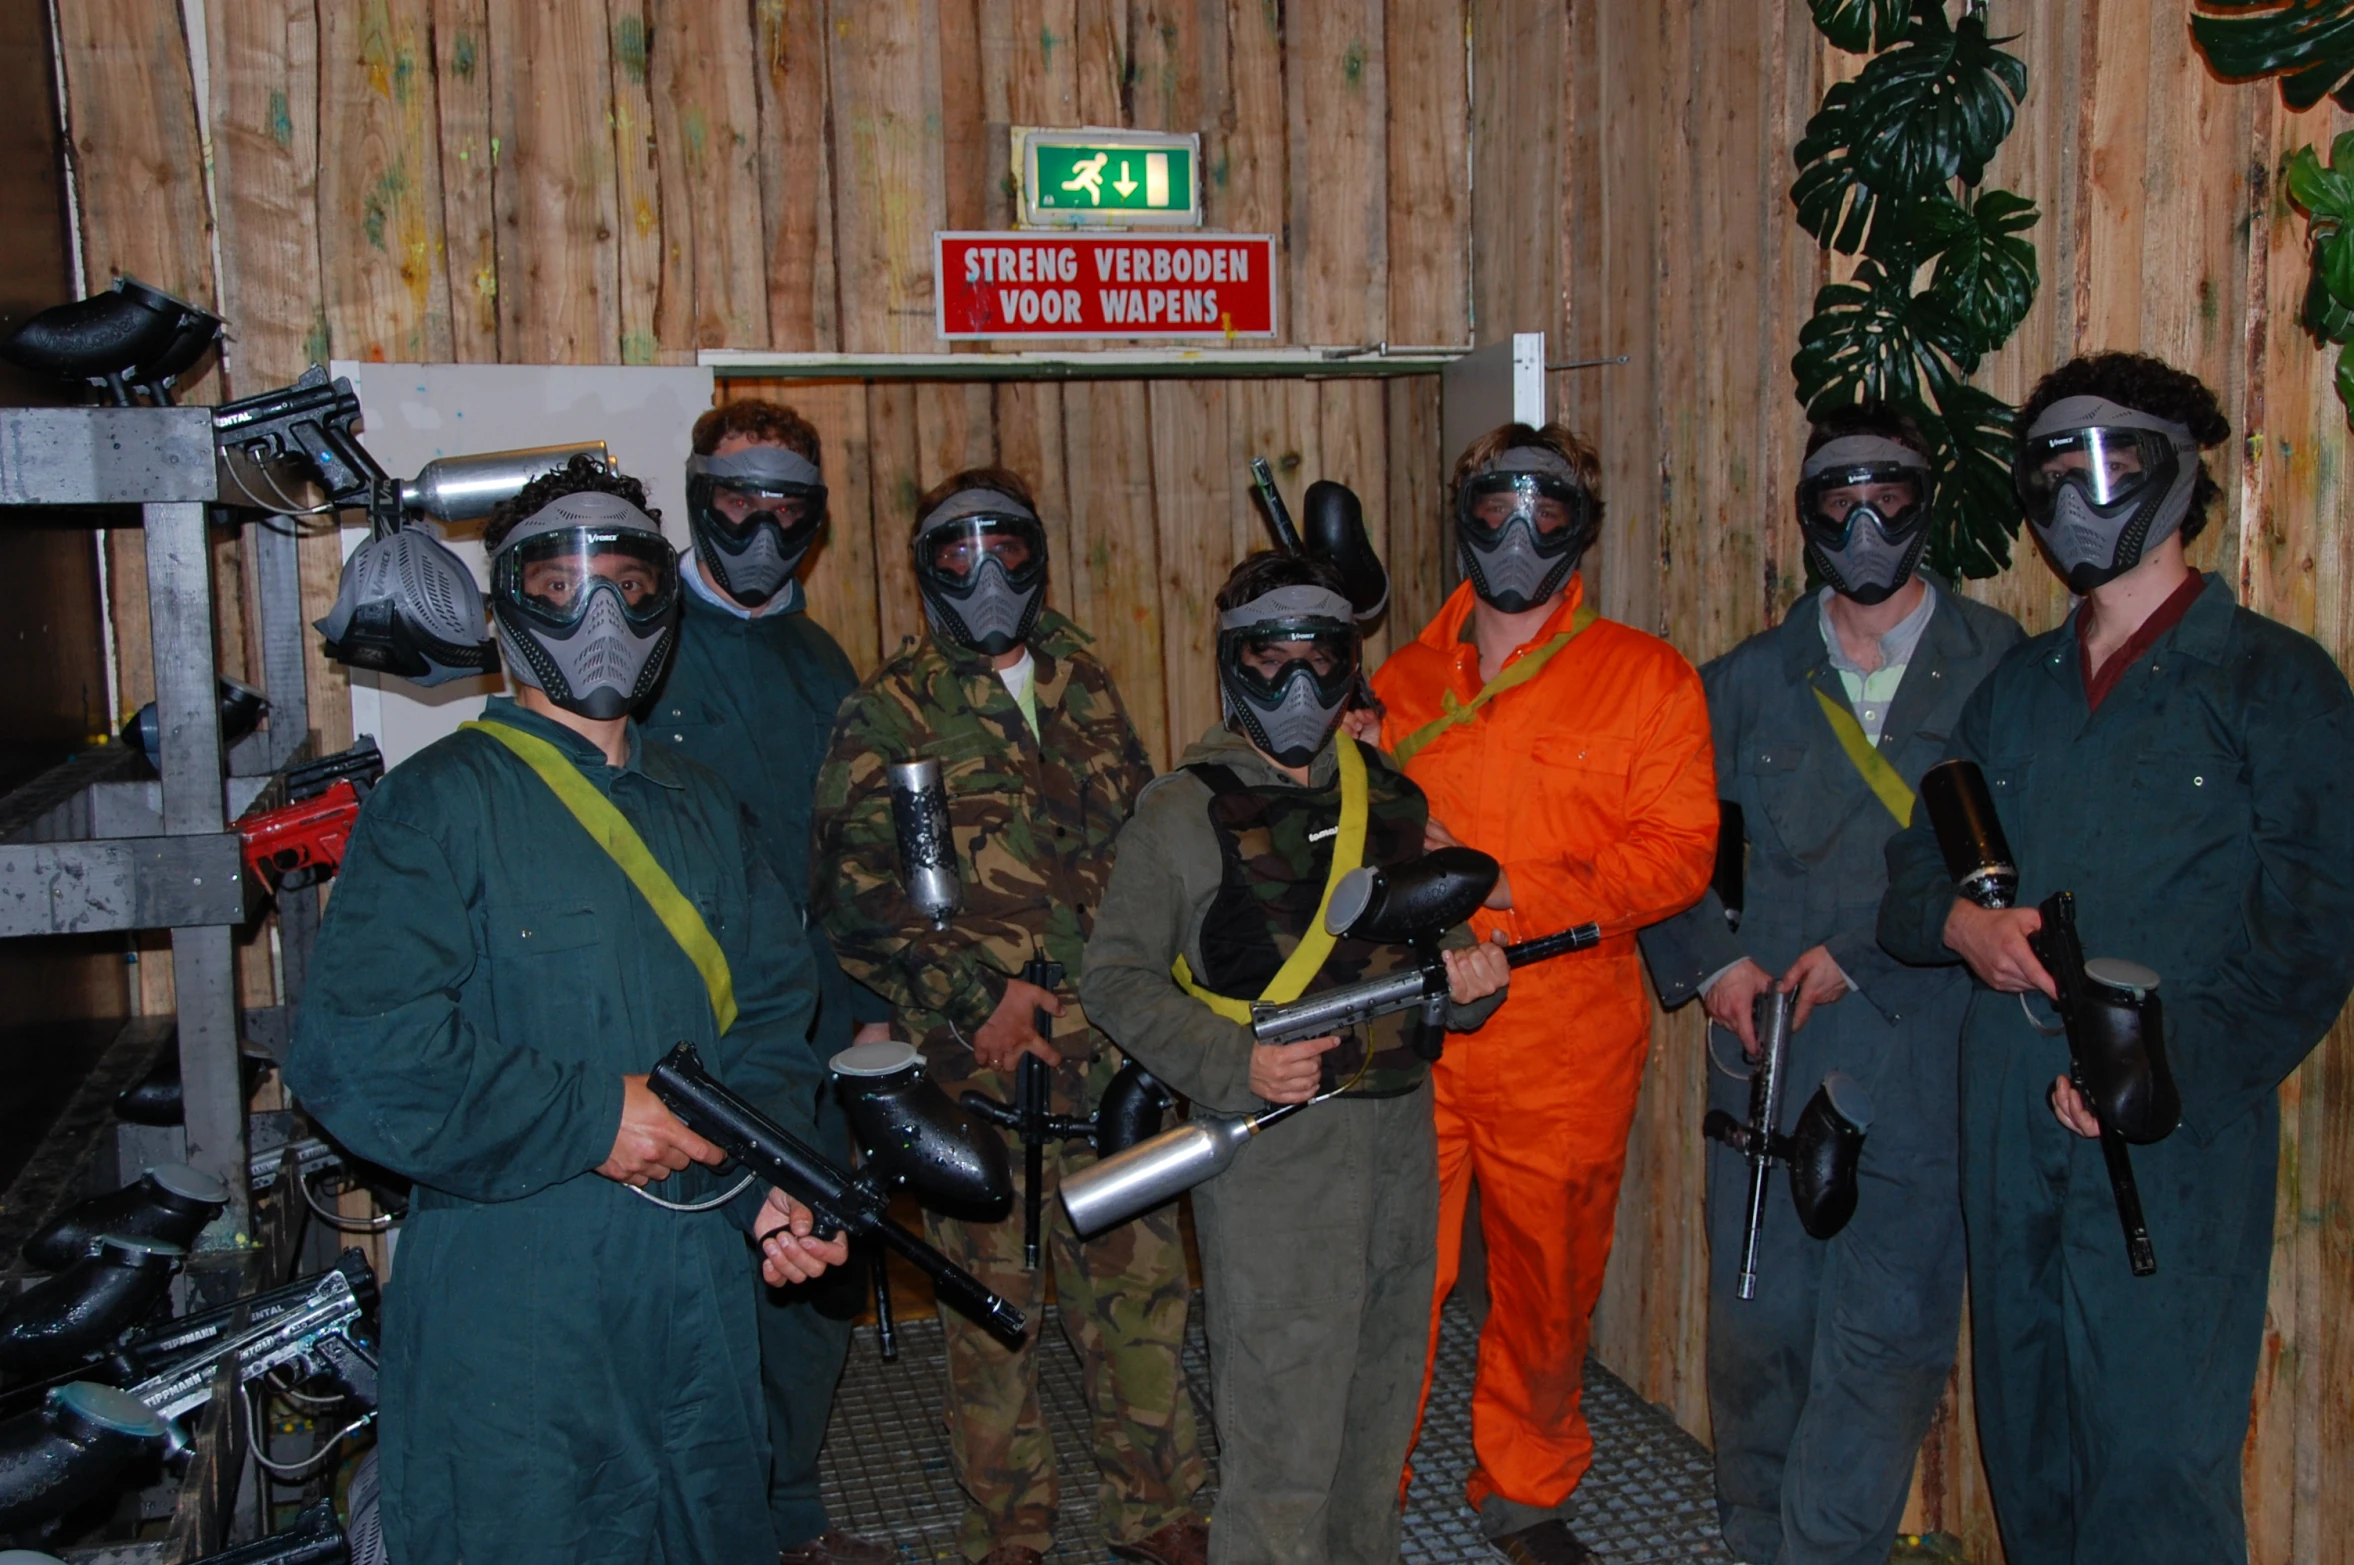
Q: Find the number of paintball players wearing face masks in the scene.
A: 7